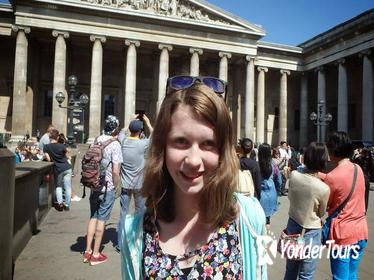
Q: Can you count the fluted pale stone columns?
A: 14